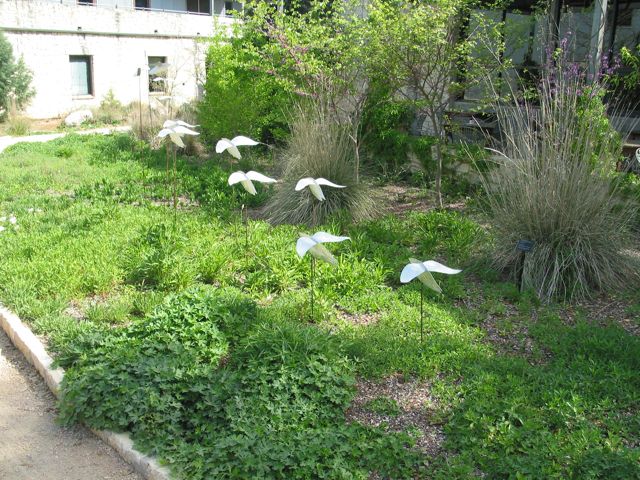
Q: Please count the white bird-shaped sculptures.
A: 7